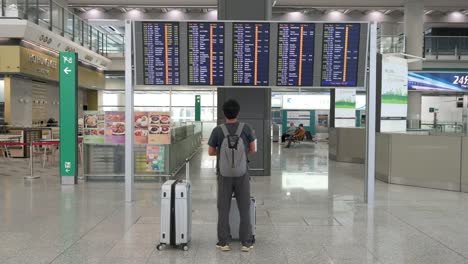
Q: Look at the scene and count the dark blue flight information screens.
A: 5